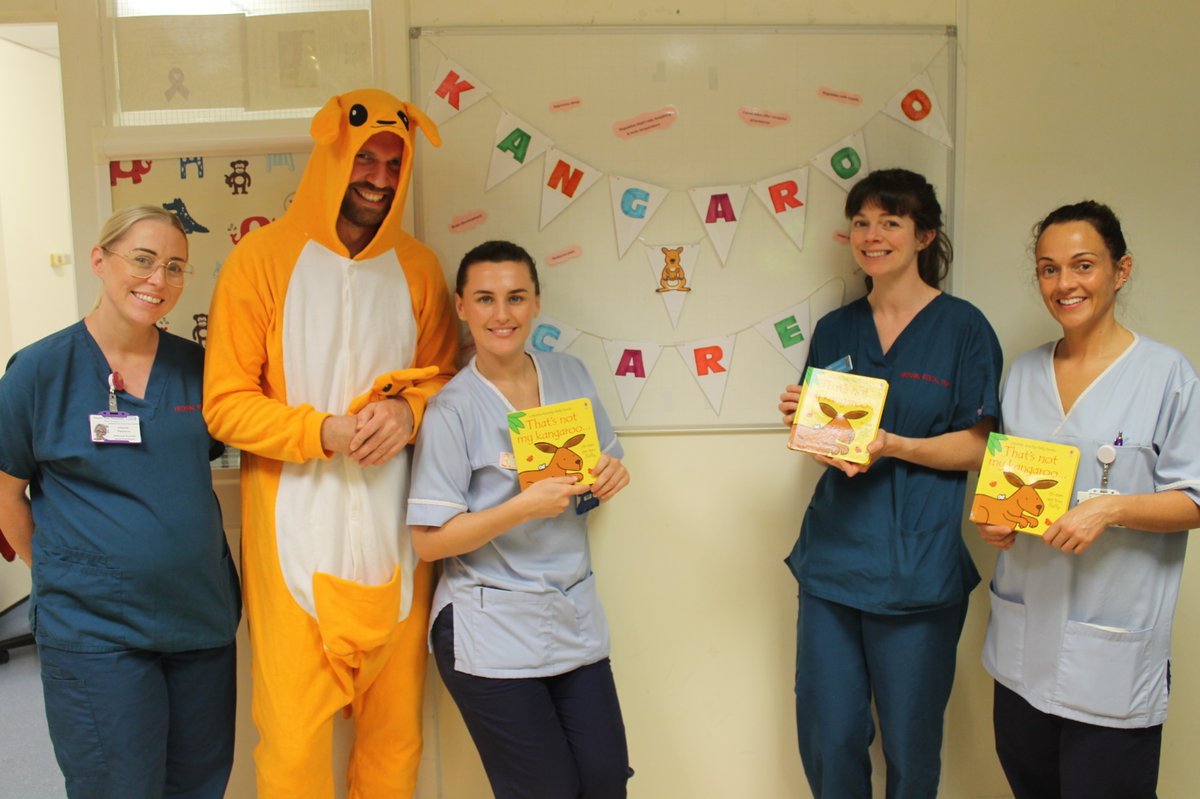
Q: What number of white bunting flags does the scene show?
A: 13